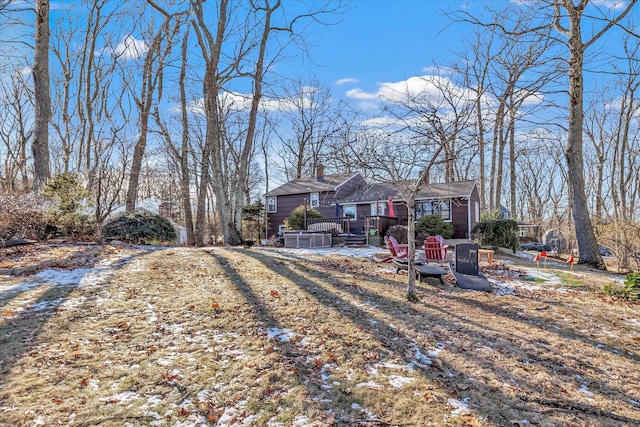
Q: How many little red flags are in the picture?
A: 3